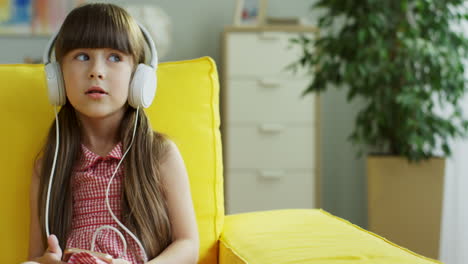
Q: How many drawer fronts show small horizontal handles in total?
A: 4